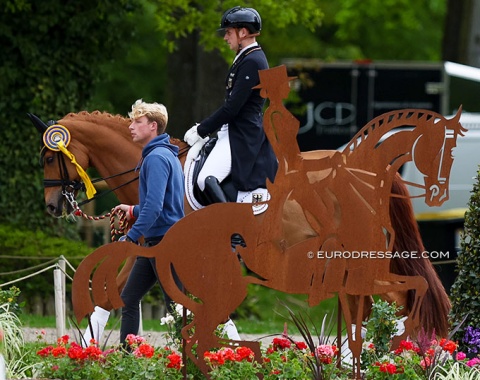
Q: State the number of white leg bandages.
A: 4